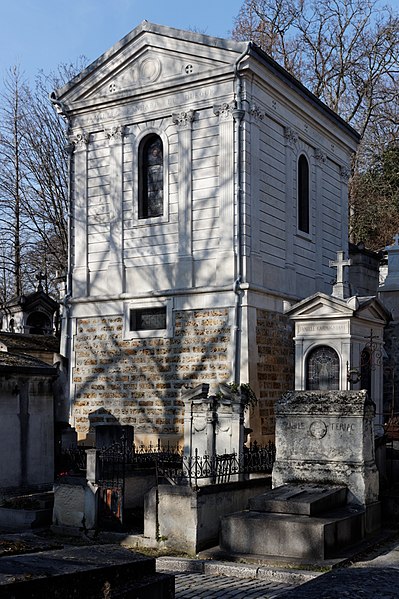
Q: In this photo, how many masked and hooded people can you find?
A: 0